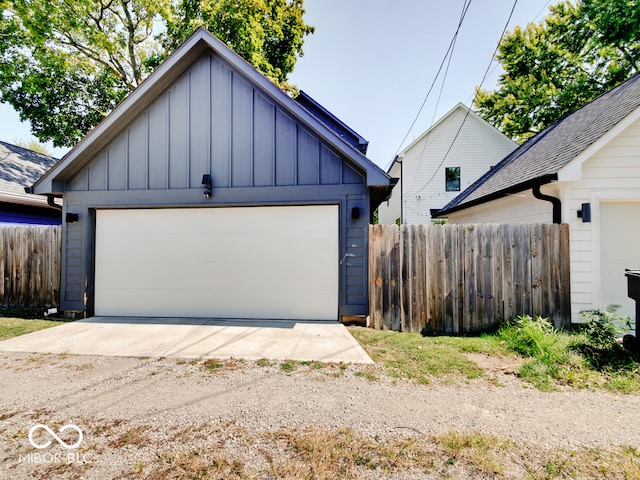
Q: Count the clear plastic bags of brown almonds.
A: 0